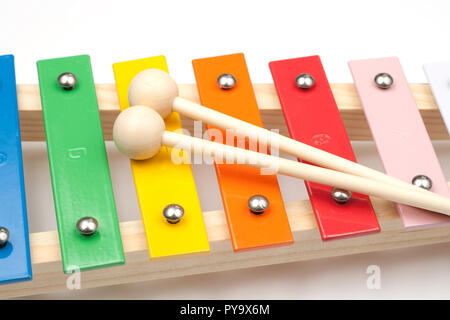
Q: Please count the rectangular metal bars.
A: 7